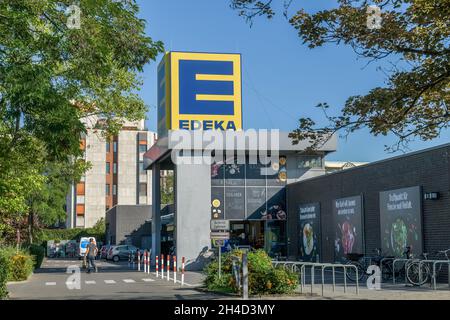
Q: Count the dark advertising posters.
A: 3